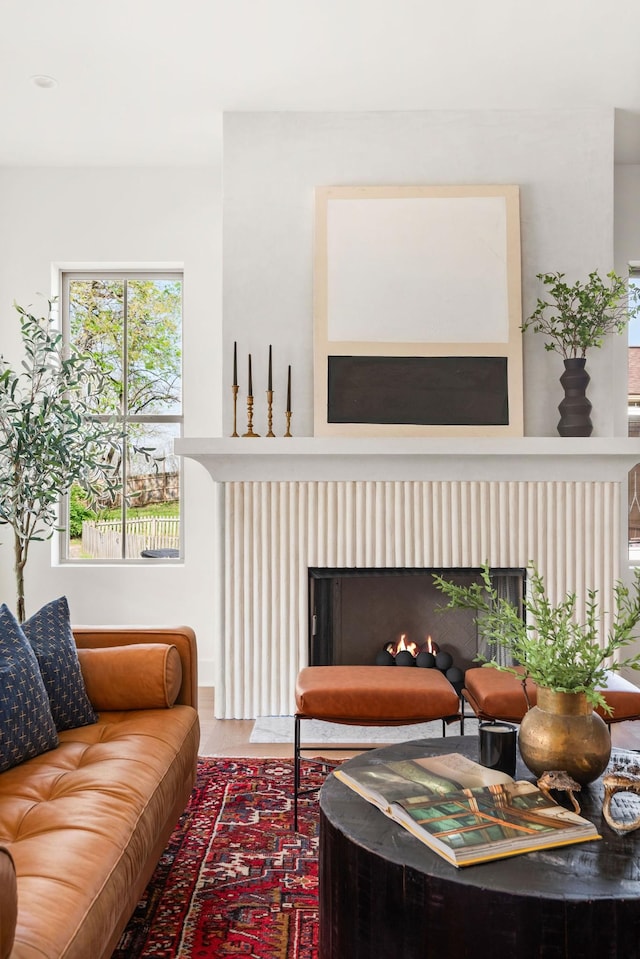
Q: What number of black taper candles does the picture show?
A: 4